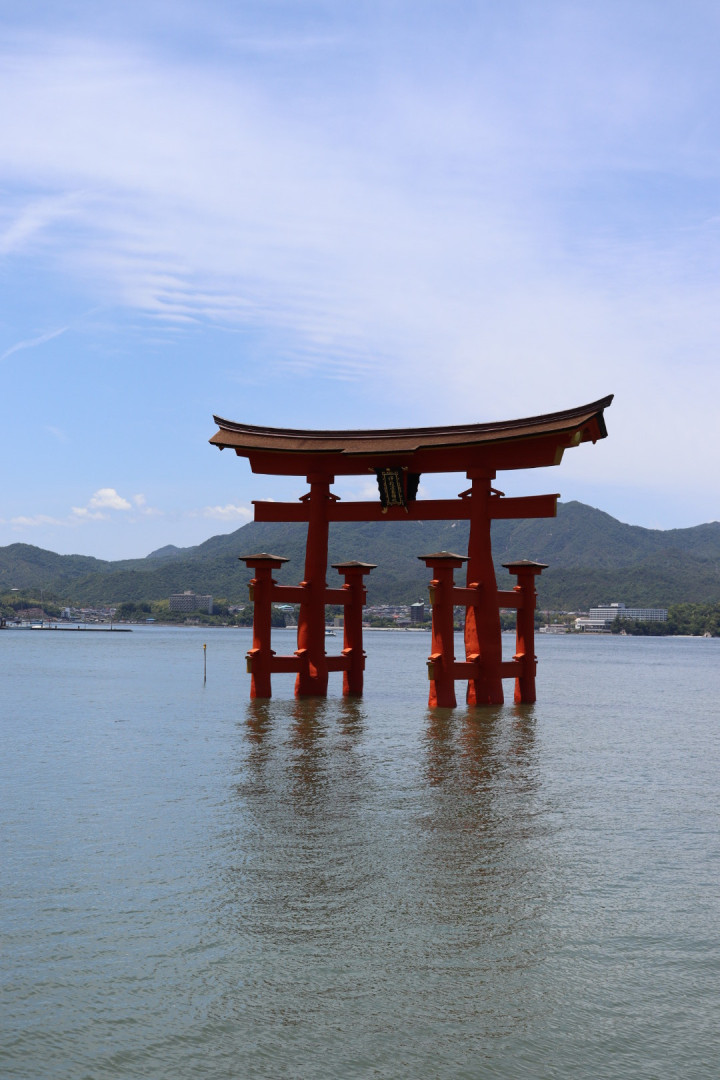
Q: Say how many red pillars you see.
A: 6